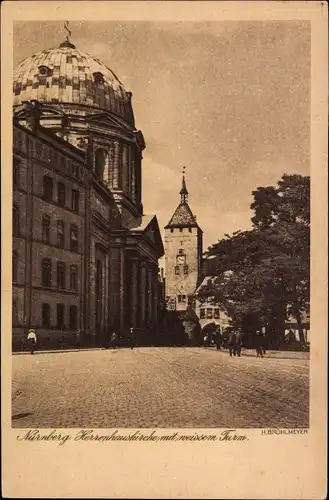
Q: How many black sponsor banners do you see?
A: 0